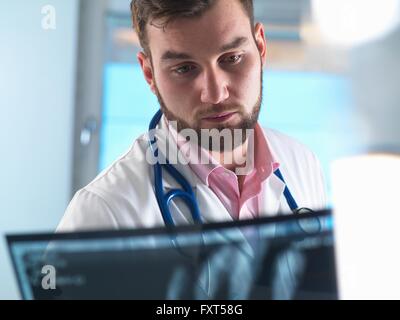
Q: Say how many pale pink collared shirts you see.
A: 1